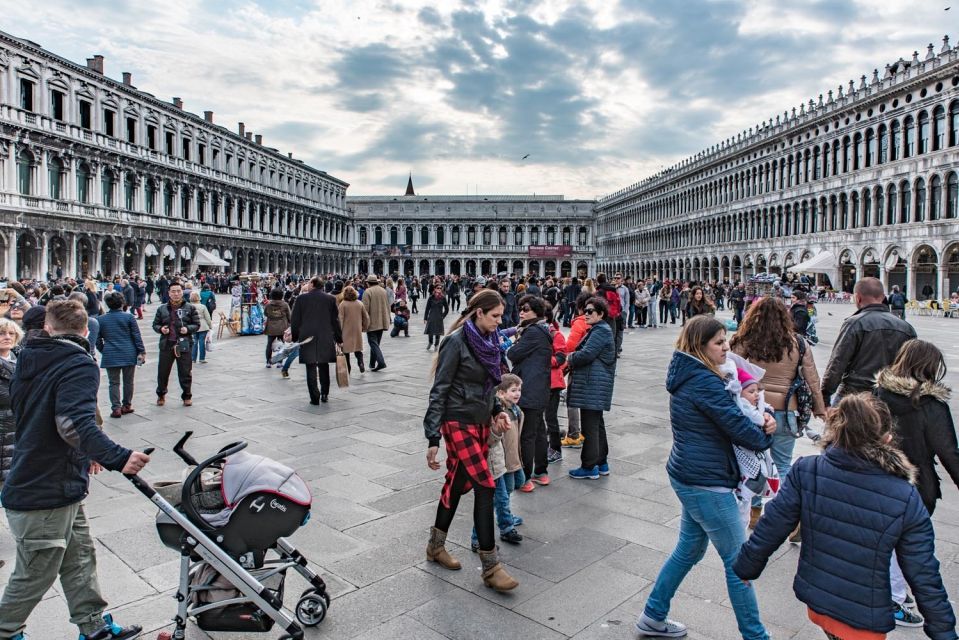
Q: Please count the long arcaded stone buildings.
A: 3